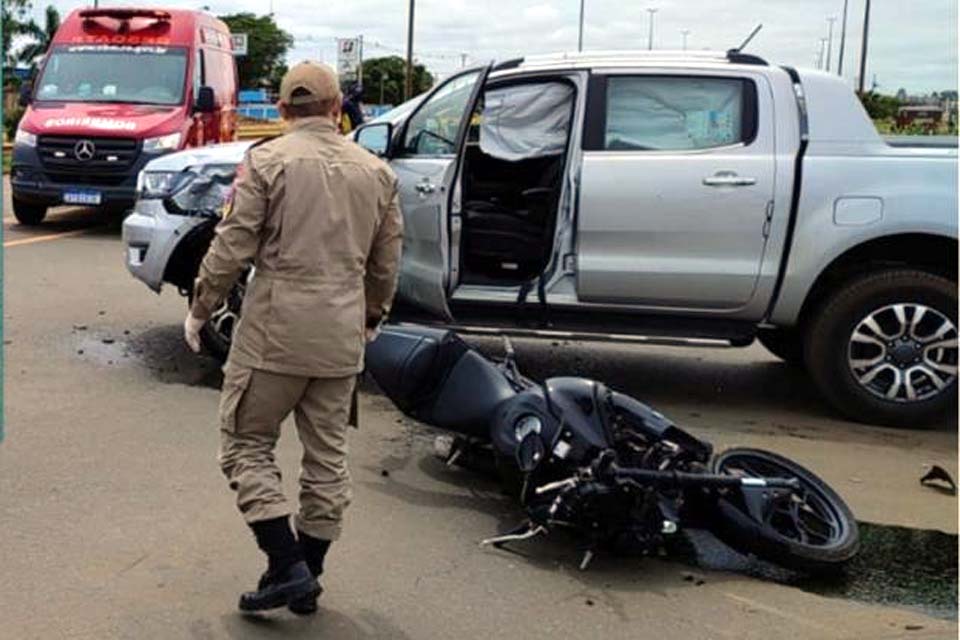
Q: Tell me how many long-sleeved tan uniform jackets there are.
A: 1